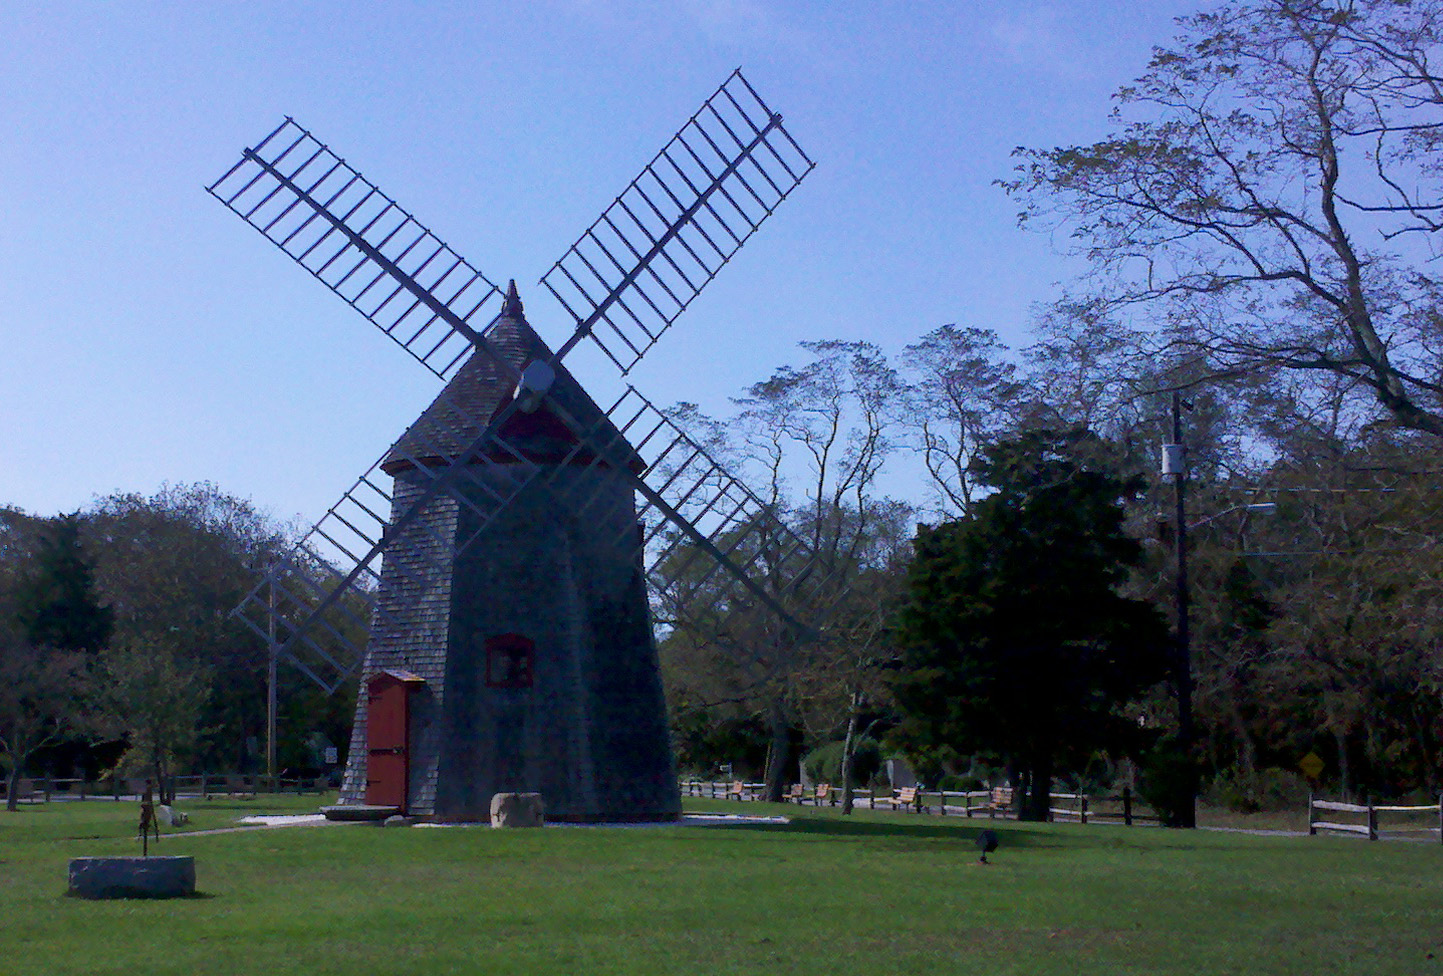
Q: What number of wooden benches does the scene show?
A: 5